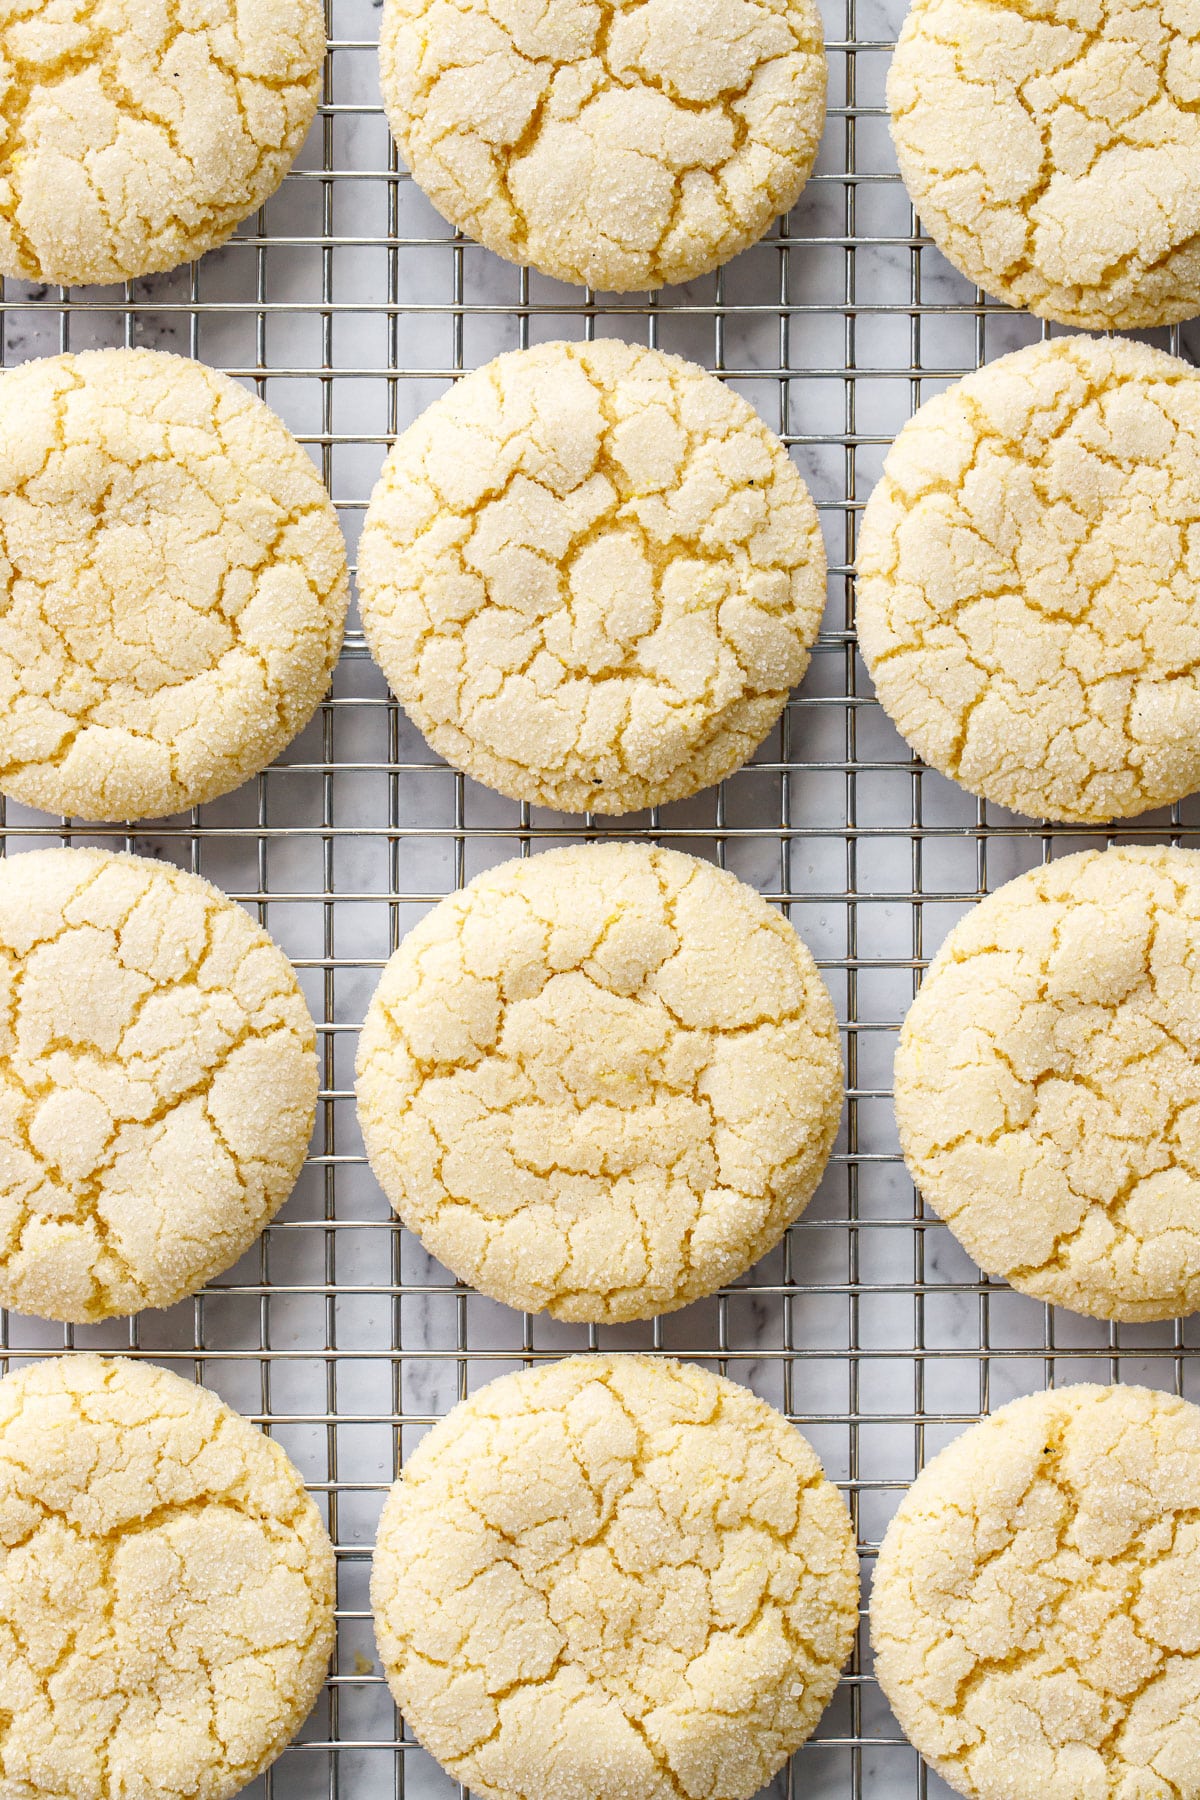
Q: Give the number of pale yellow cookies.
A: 12